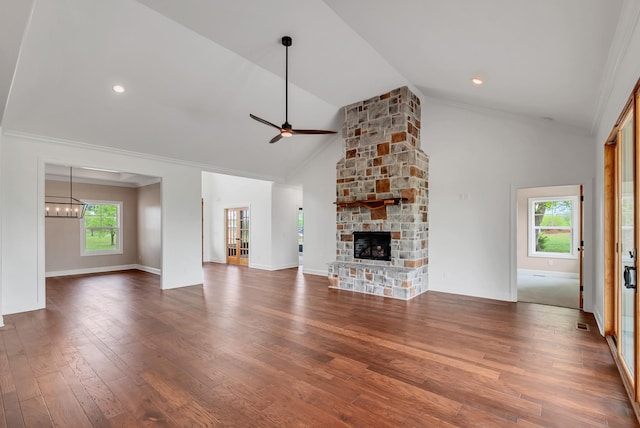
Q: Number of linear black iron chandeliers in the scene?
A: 1